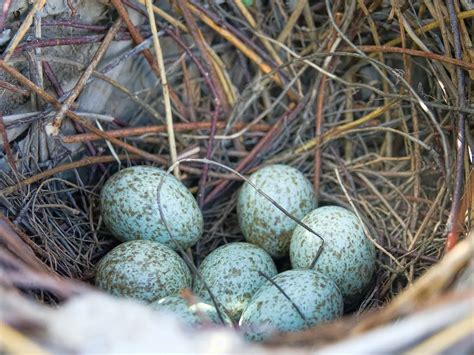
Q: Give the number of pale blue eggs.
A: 7